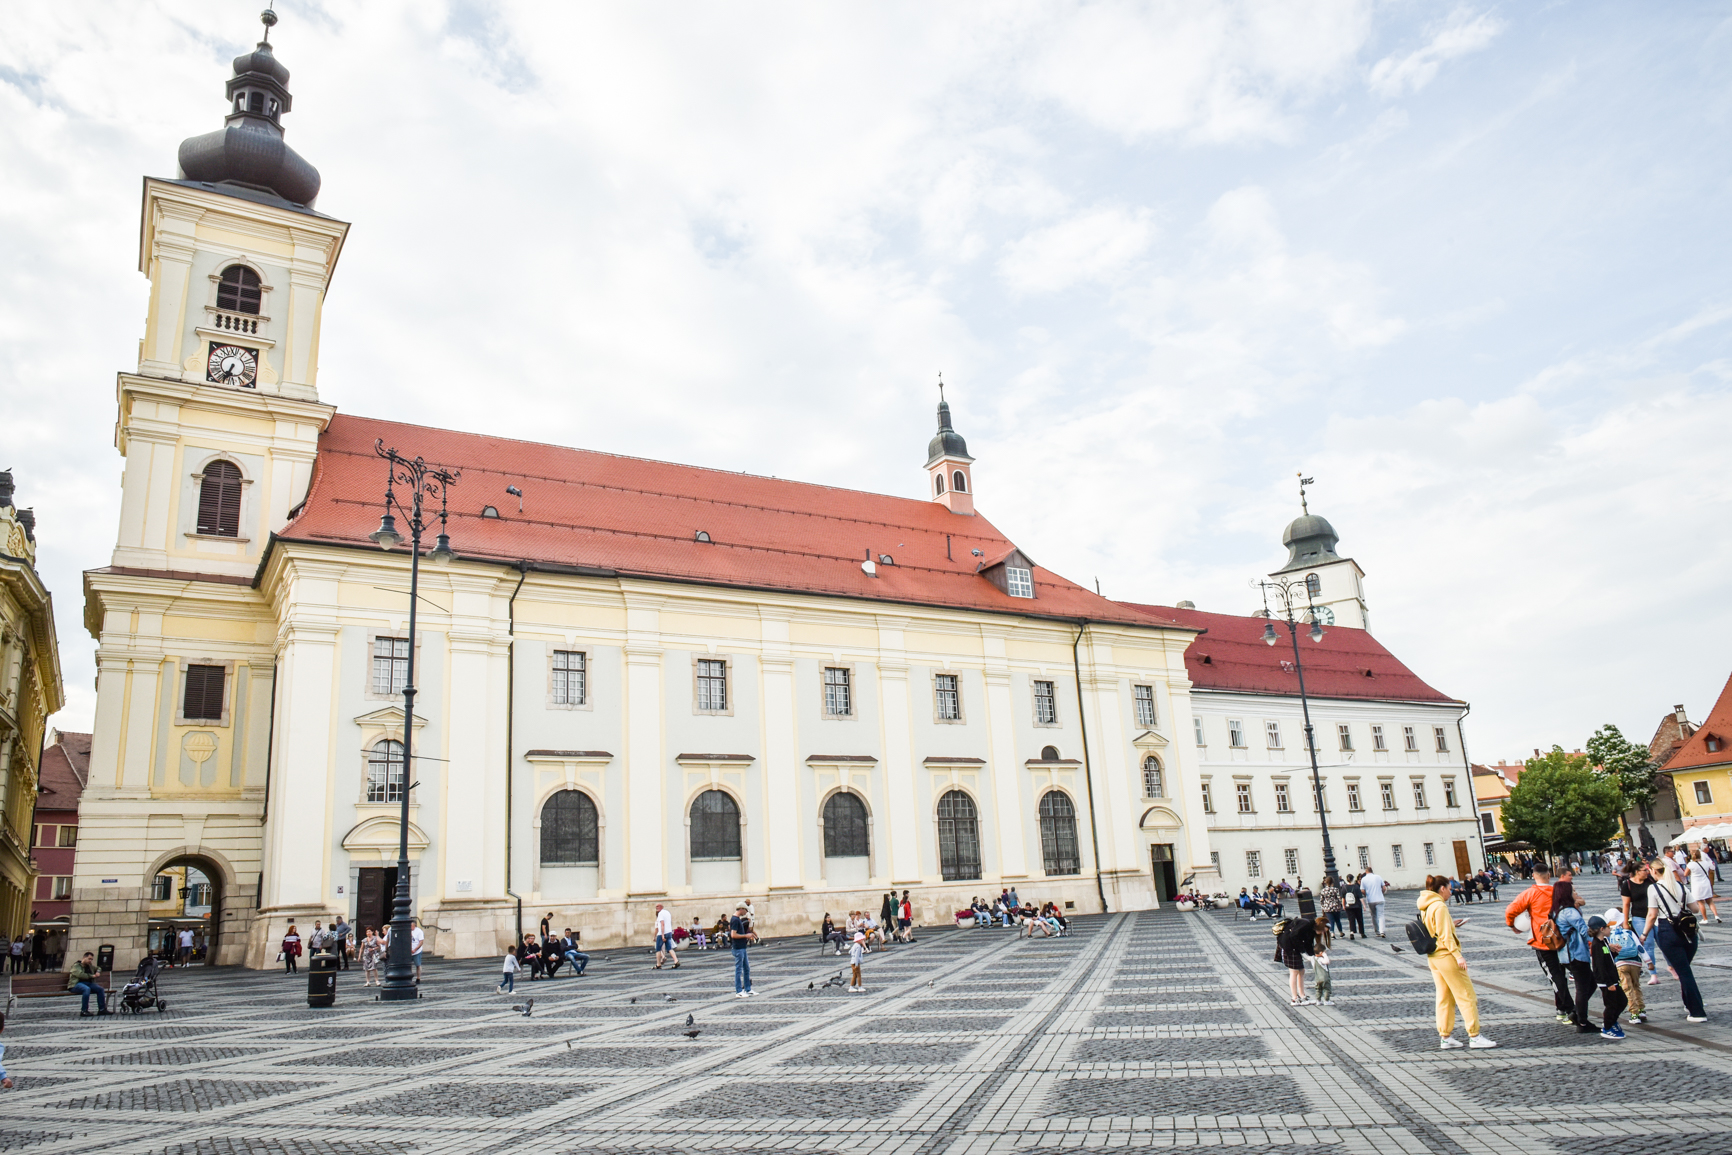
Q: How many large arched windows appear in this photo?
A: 5